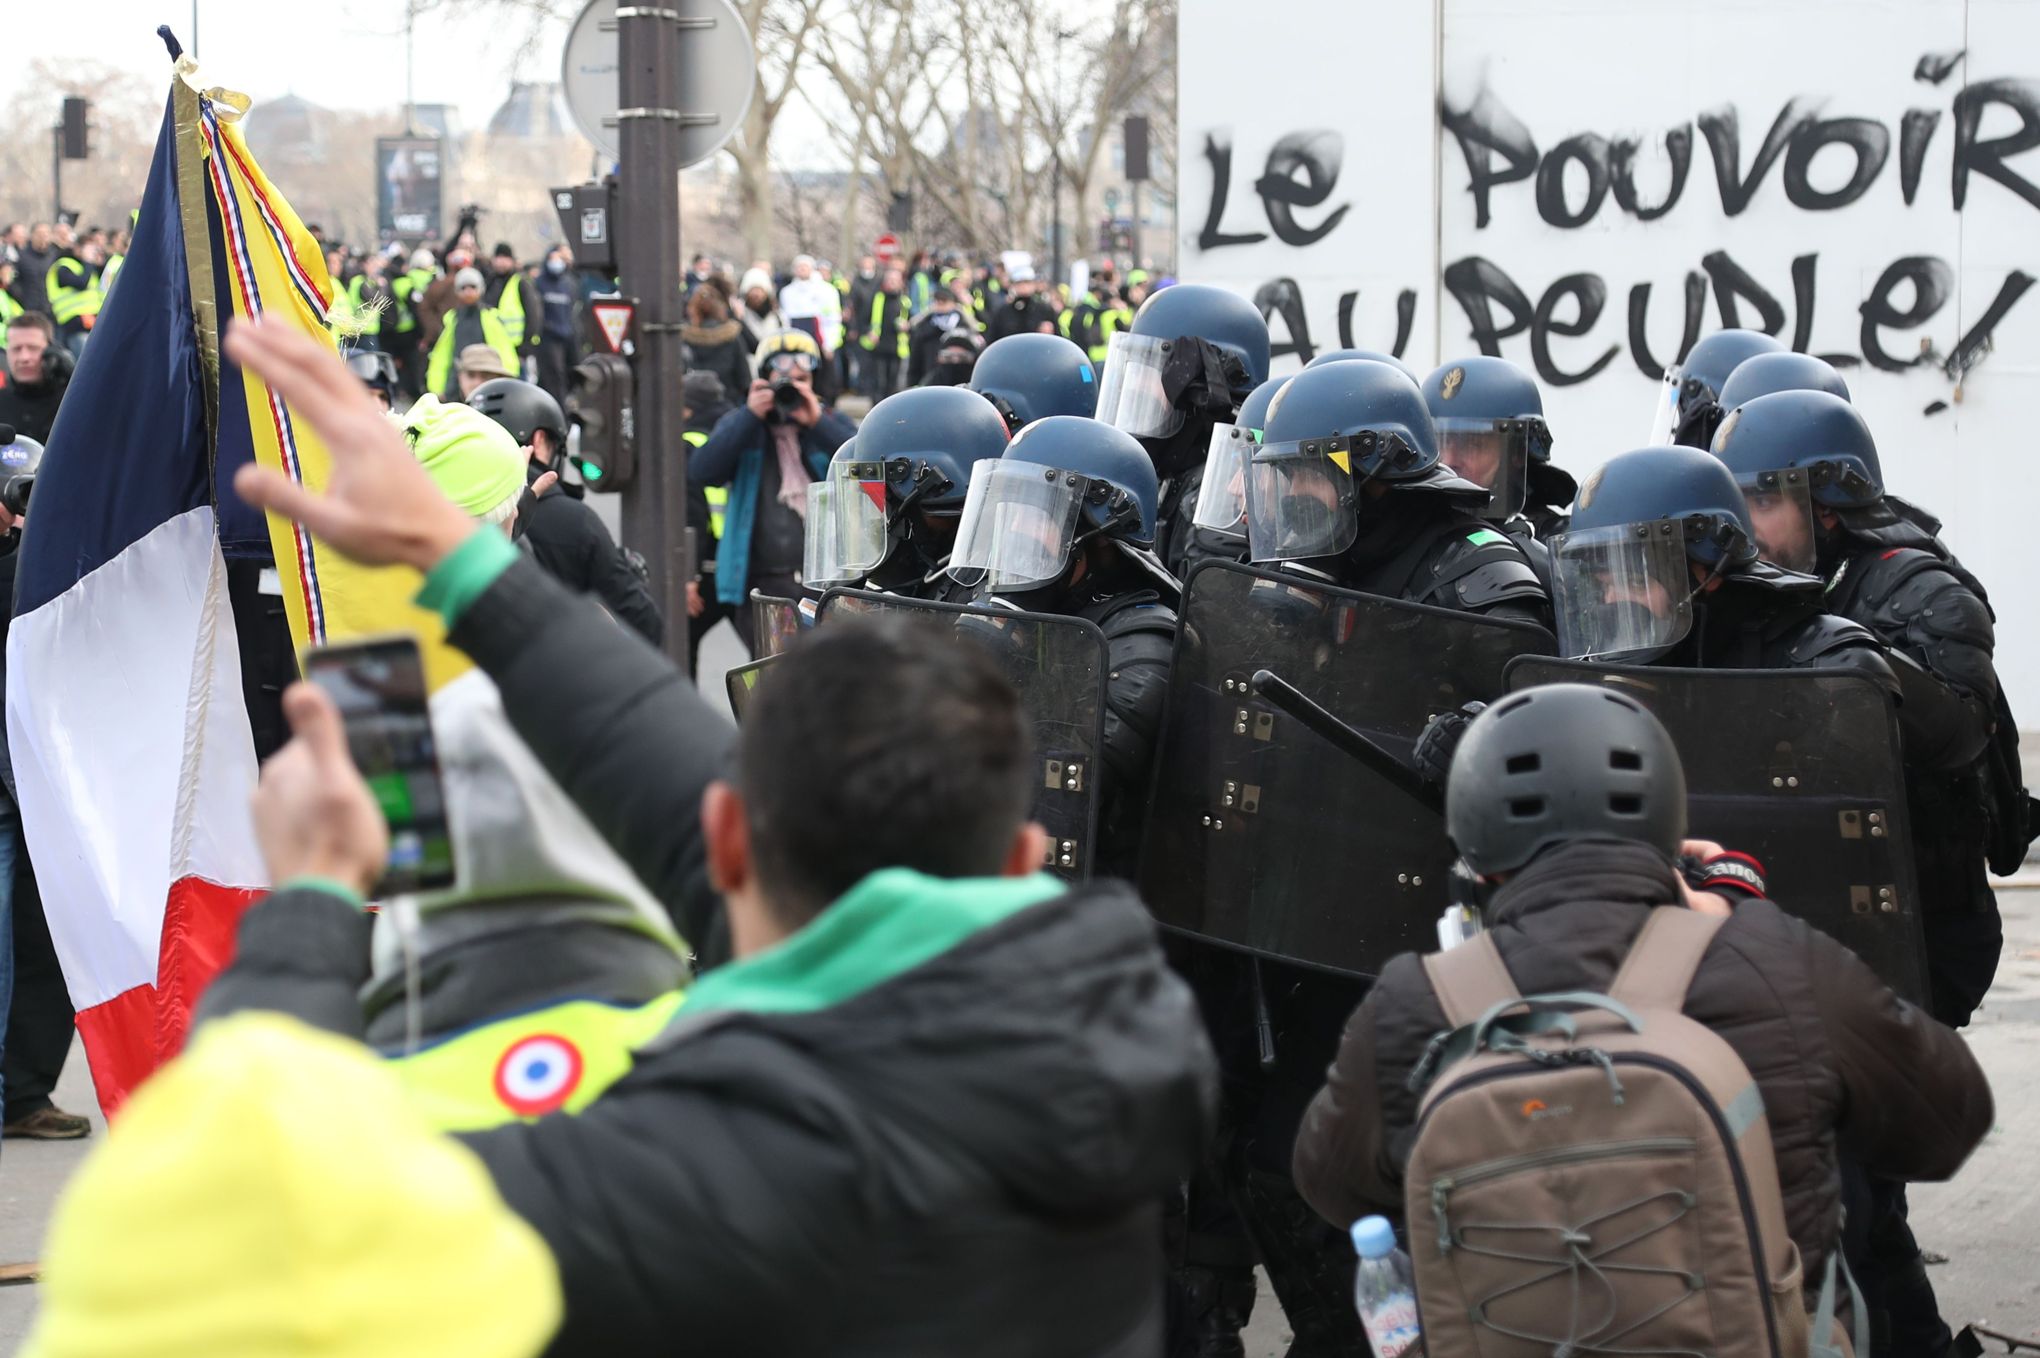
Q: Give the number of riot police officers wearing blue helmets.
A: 13